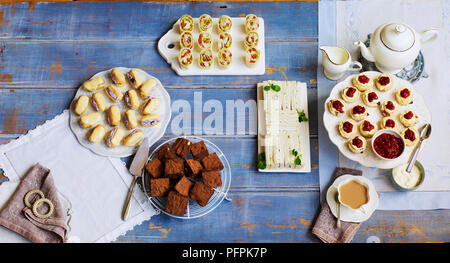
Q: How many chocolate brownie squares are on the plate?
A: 12